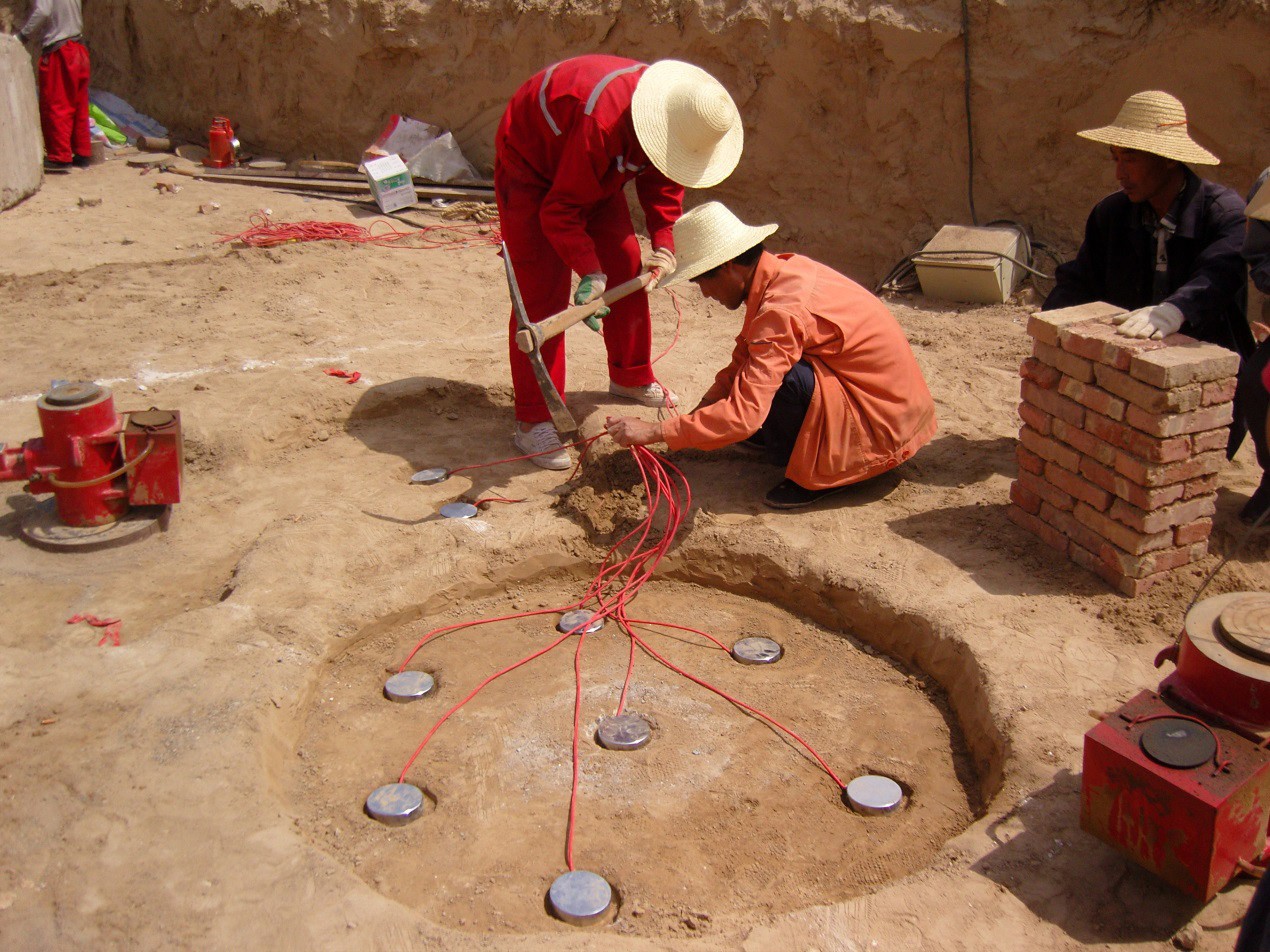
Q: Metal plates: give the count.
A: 9